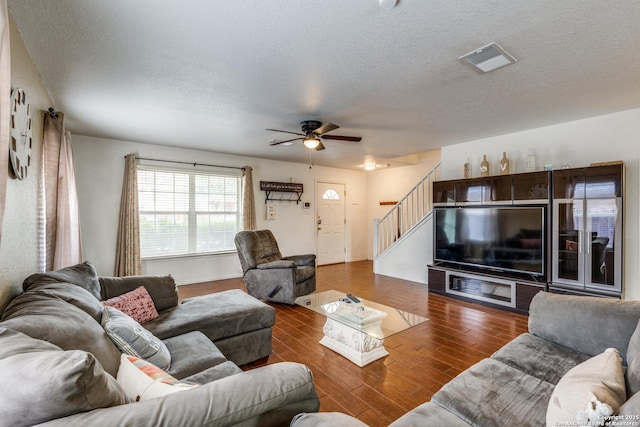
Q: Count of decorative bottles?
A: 4